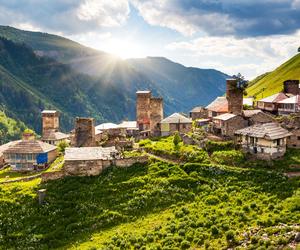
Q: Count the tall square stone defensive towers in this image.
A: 6